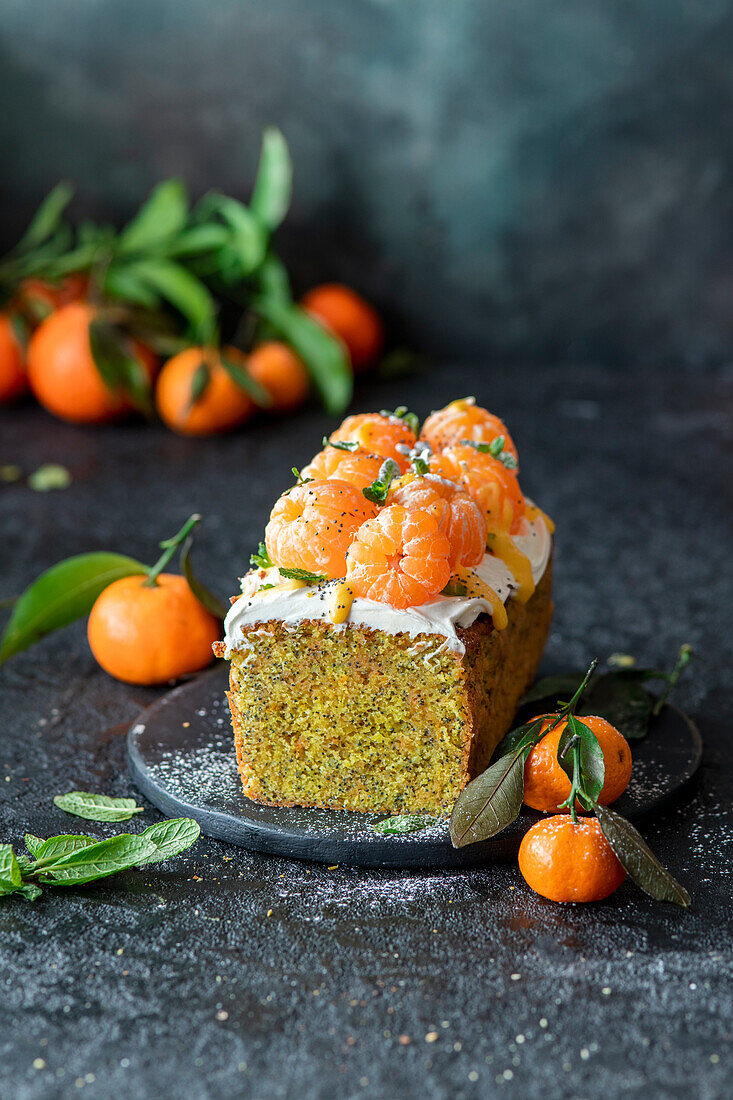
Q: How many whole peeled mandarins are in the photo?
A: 7